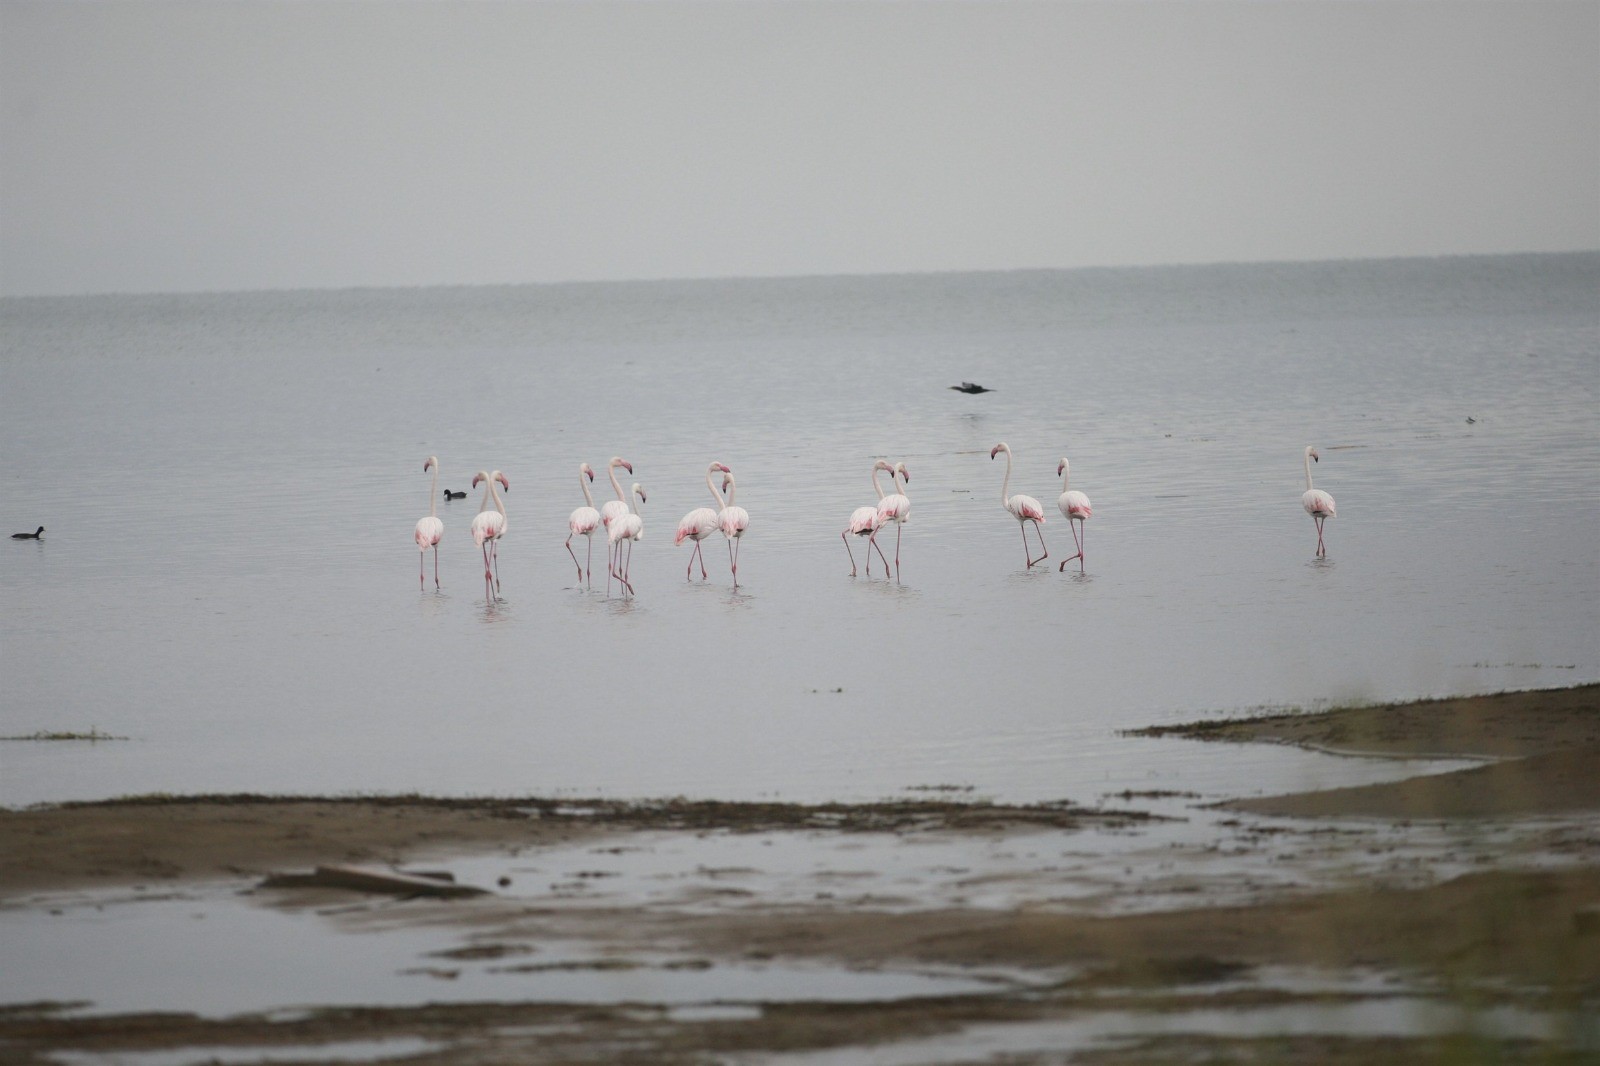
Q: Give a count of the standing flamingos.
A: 13